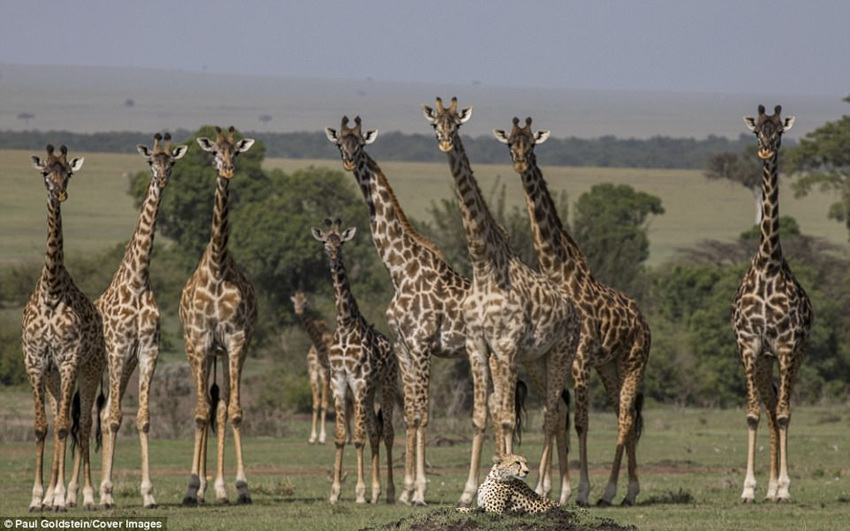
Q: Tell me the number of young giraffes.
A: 2